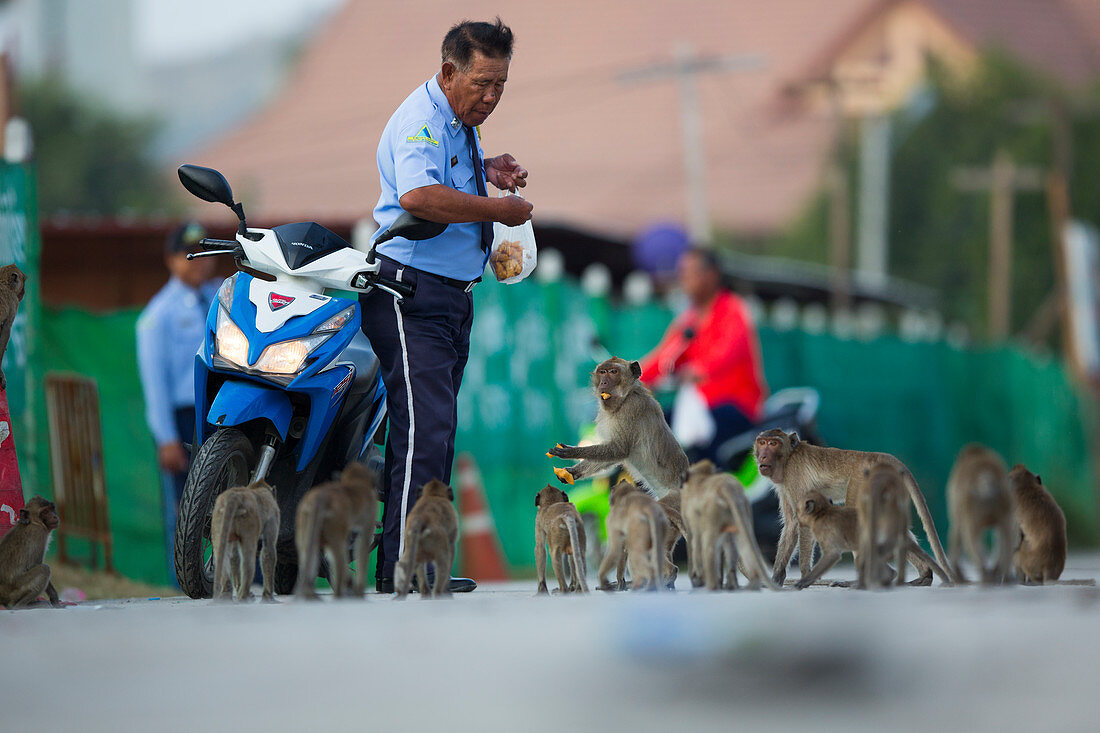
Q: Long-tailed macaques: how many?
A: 14